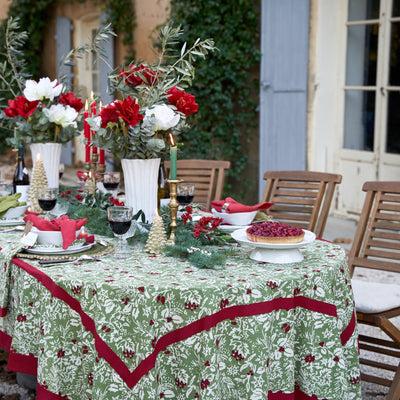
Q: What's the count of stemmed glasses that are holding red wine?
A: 4